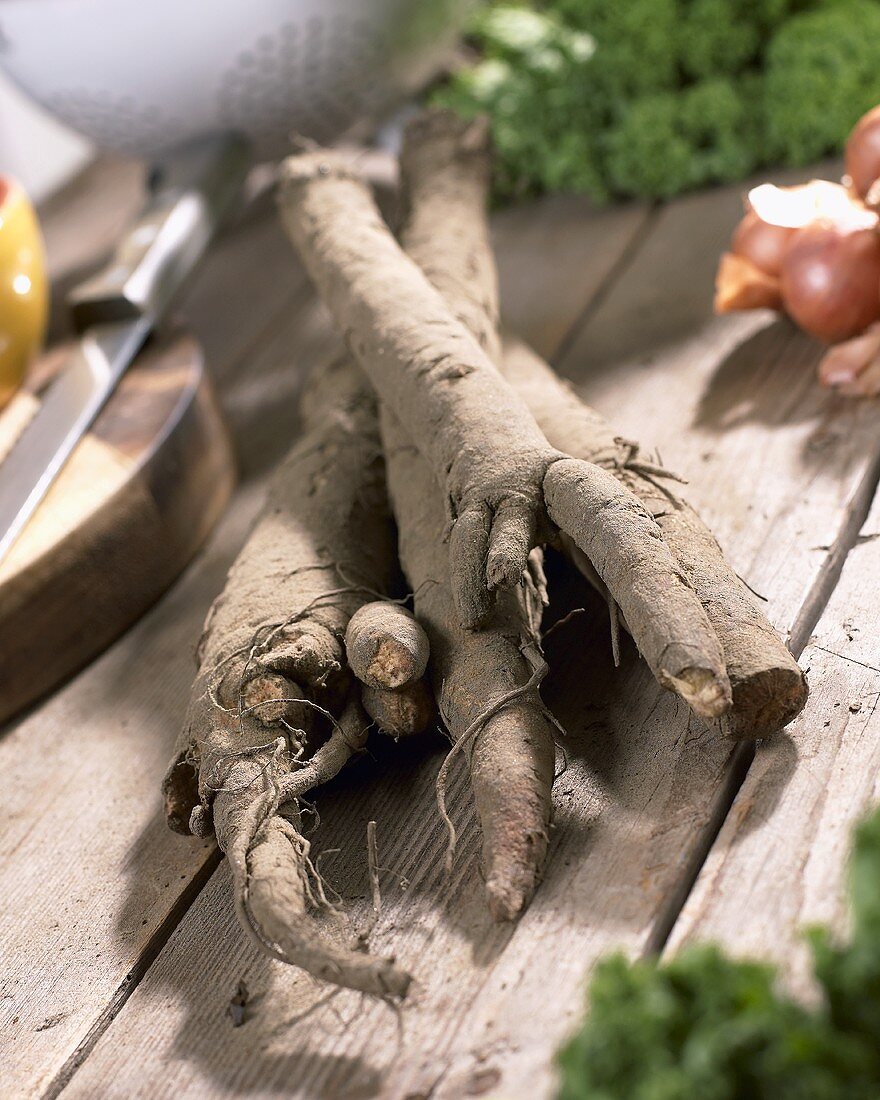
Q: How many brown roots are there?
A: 4